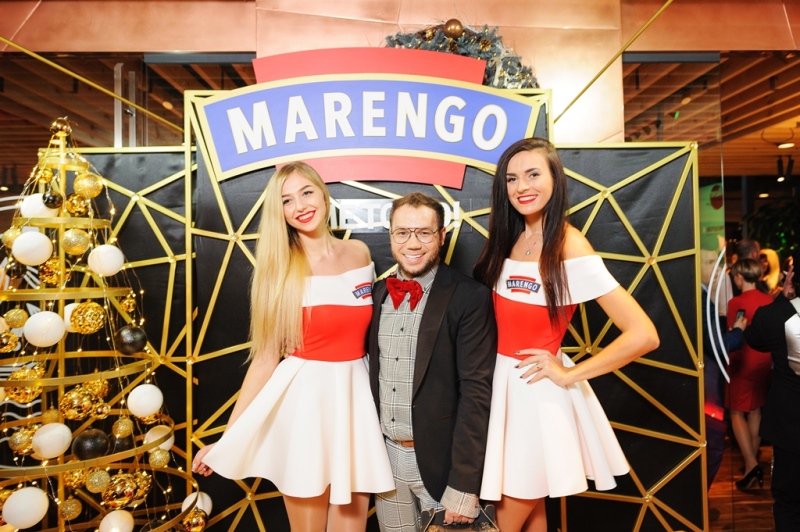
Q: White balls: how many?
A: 11